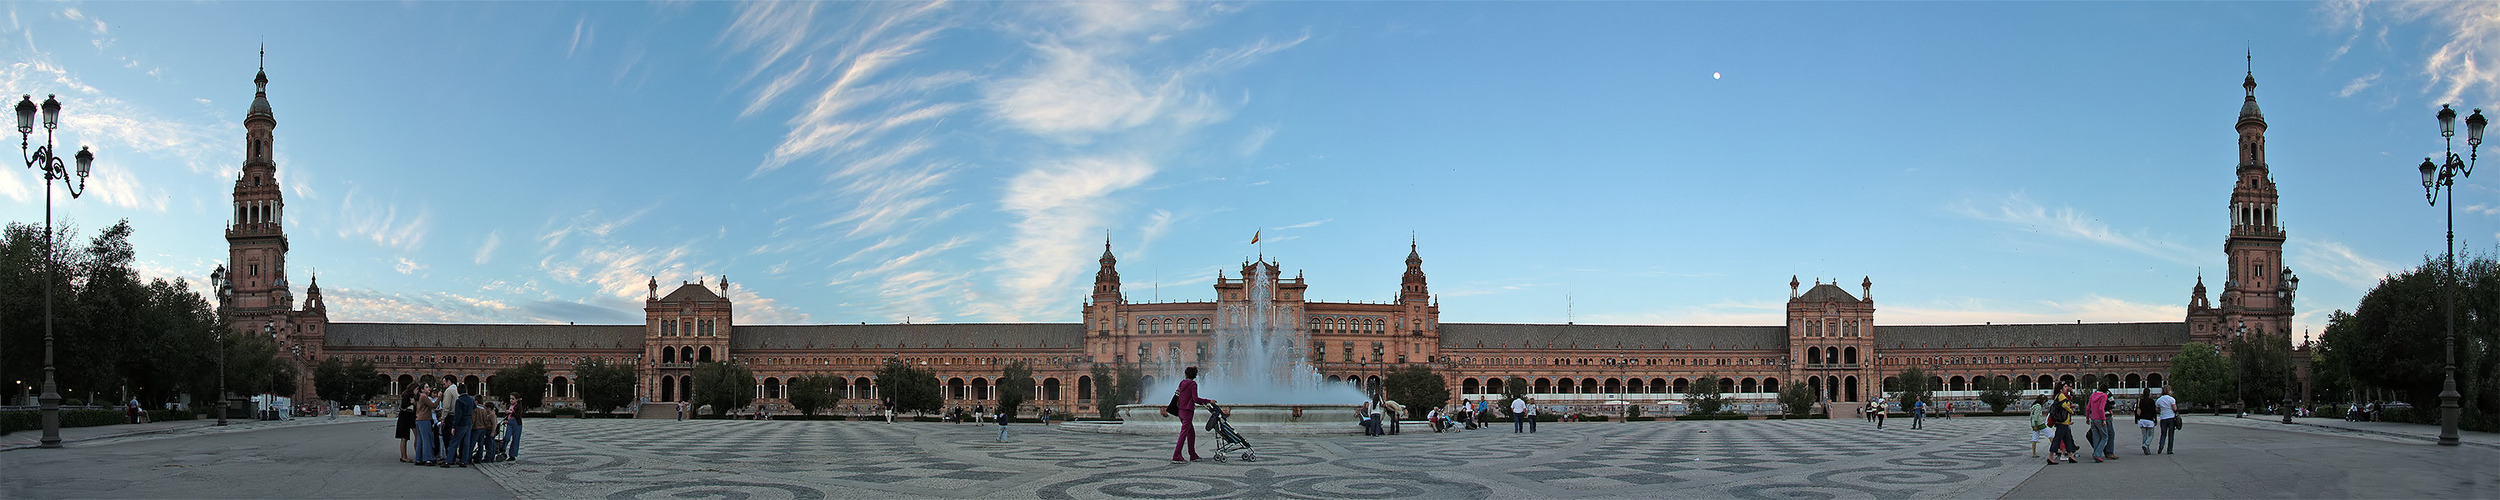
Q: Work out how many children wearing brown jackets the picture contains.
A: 2